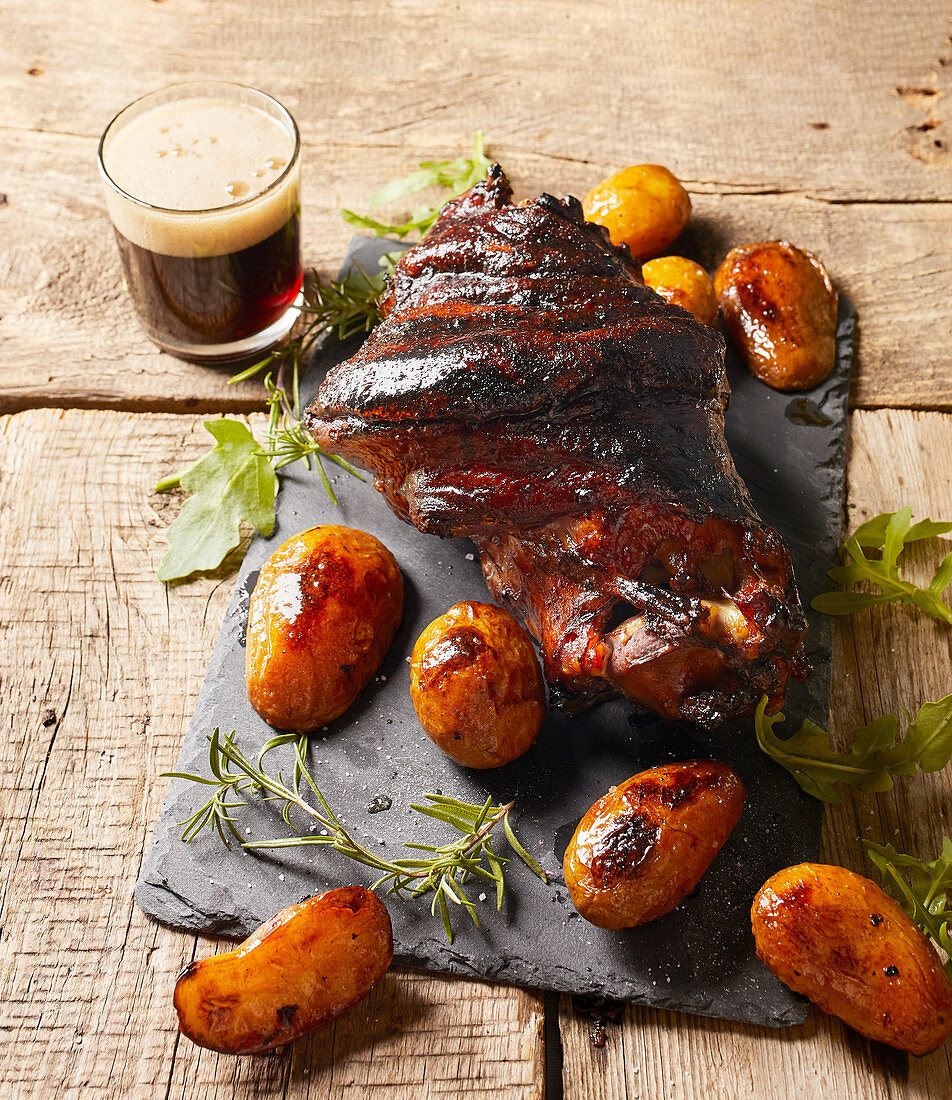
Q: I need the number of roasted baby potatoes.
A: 8